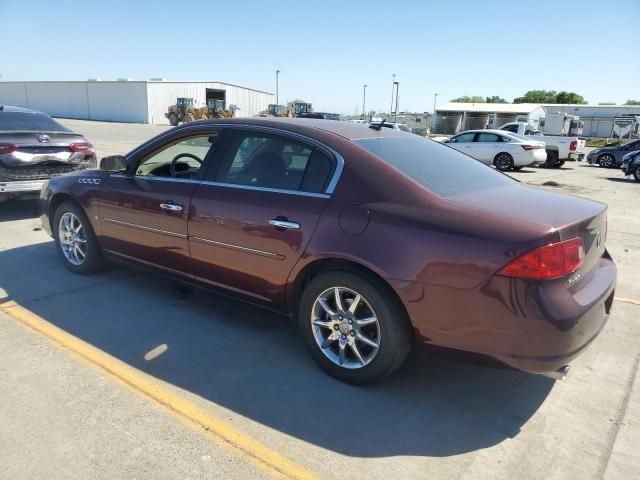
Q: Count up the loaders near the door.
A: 2